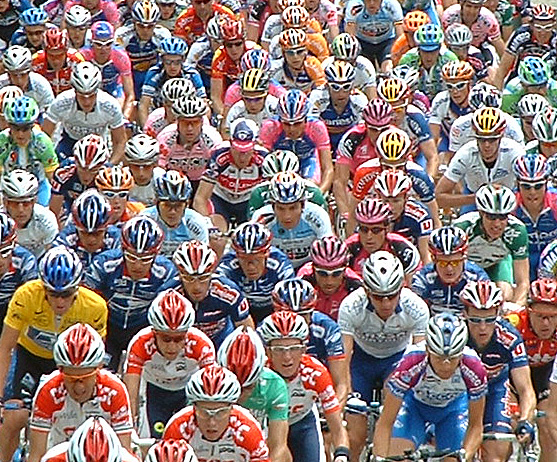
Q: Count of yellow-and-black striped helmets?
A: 4